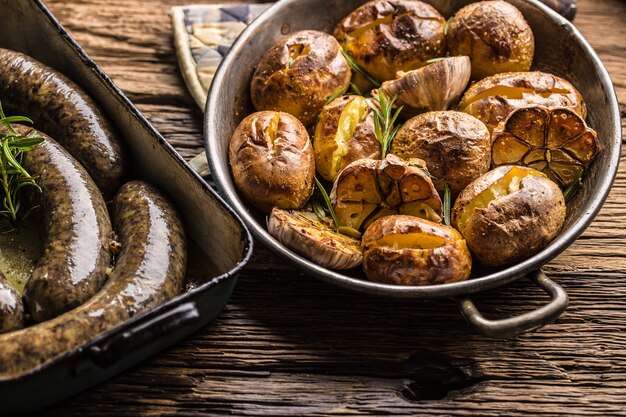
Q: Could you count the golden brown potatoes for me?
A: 9